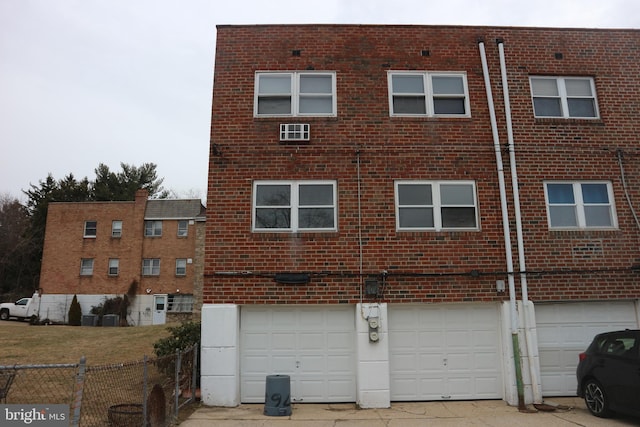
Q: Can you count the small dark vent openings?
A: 3